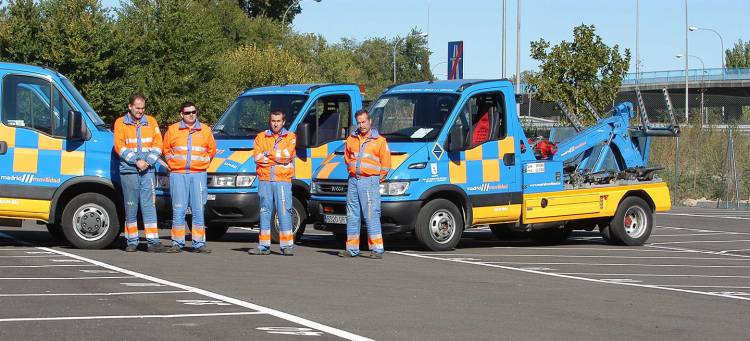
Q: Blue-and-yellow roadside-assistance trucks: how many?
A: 3